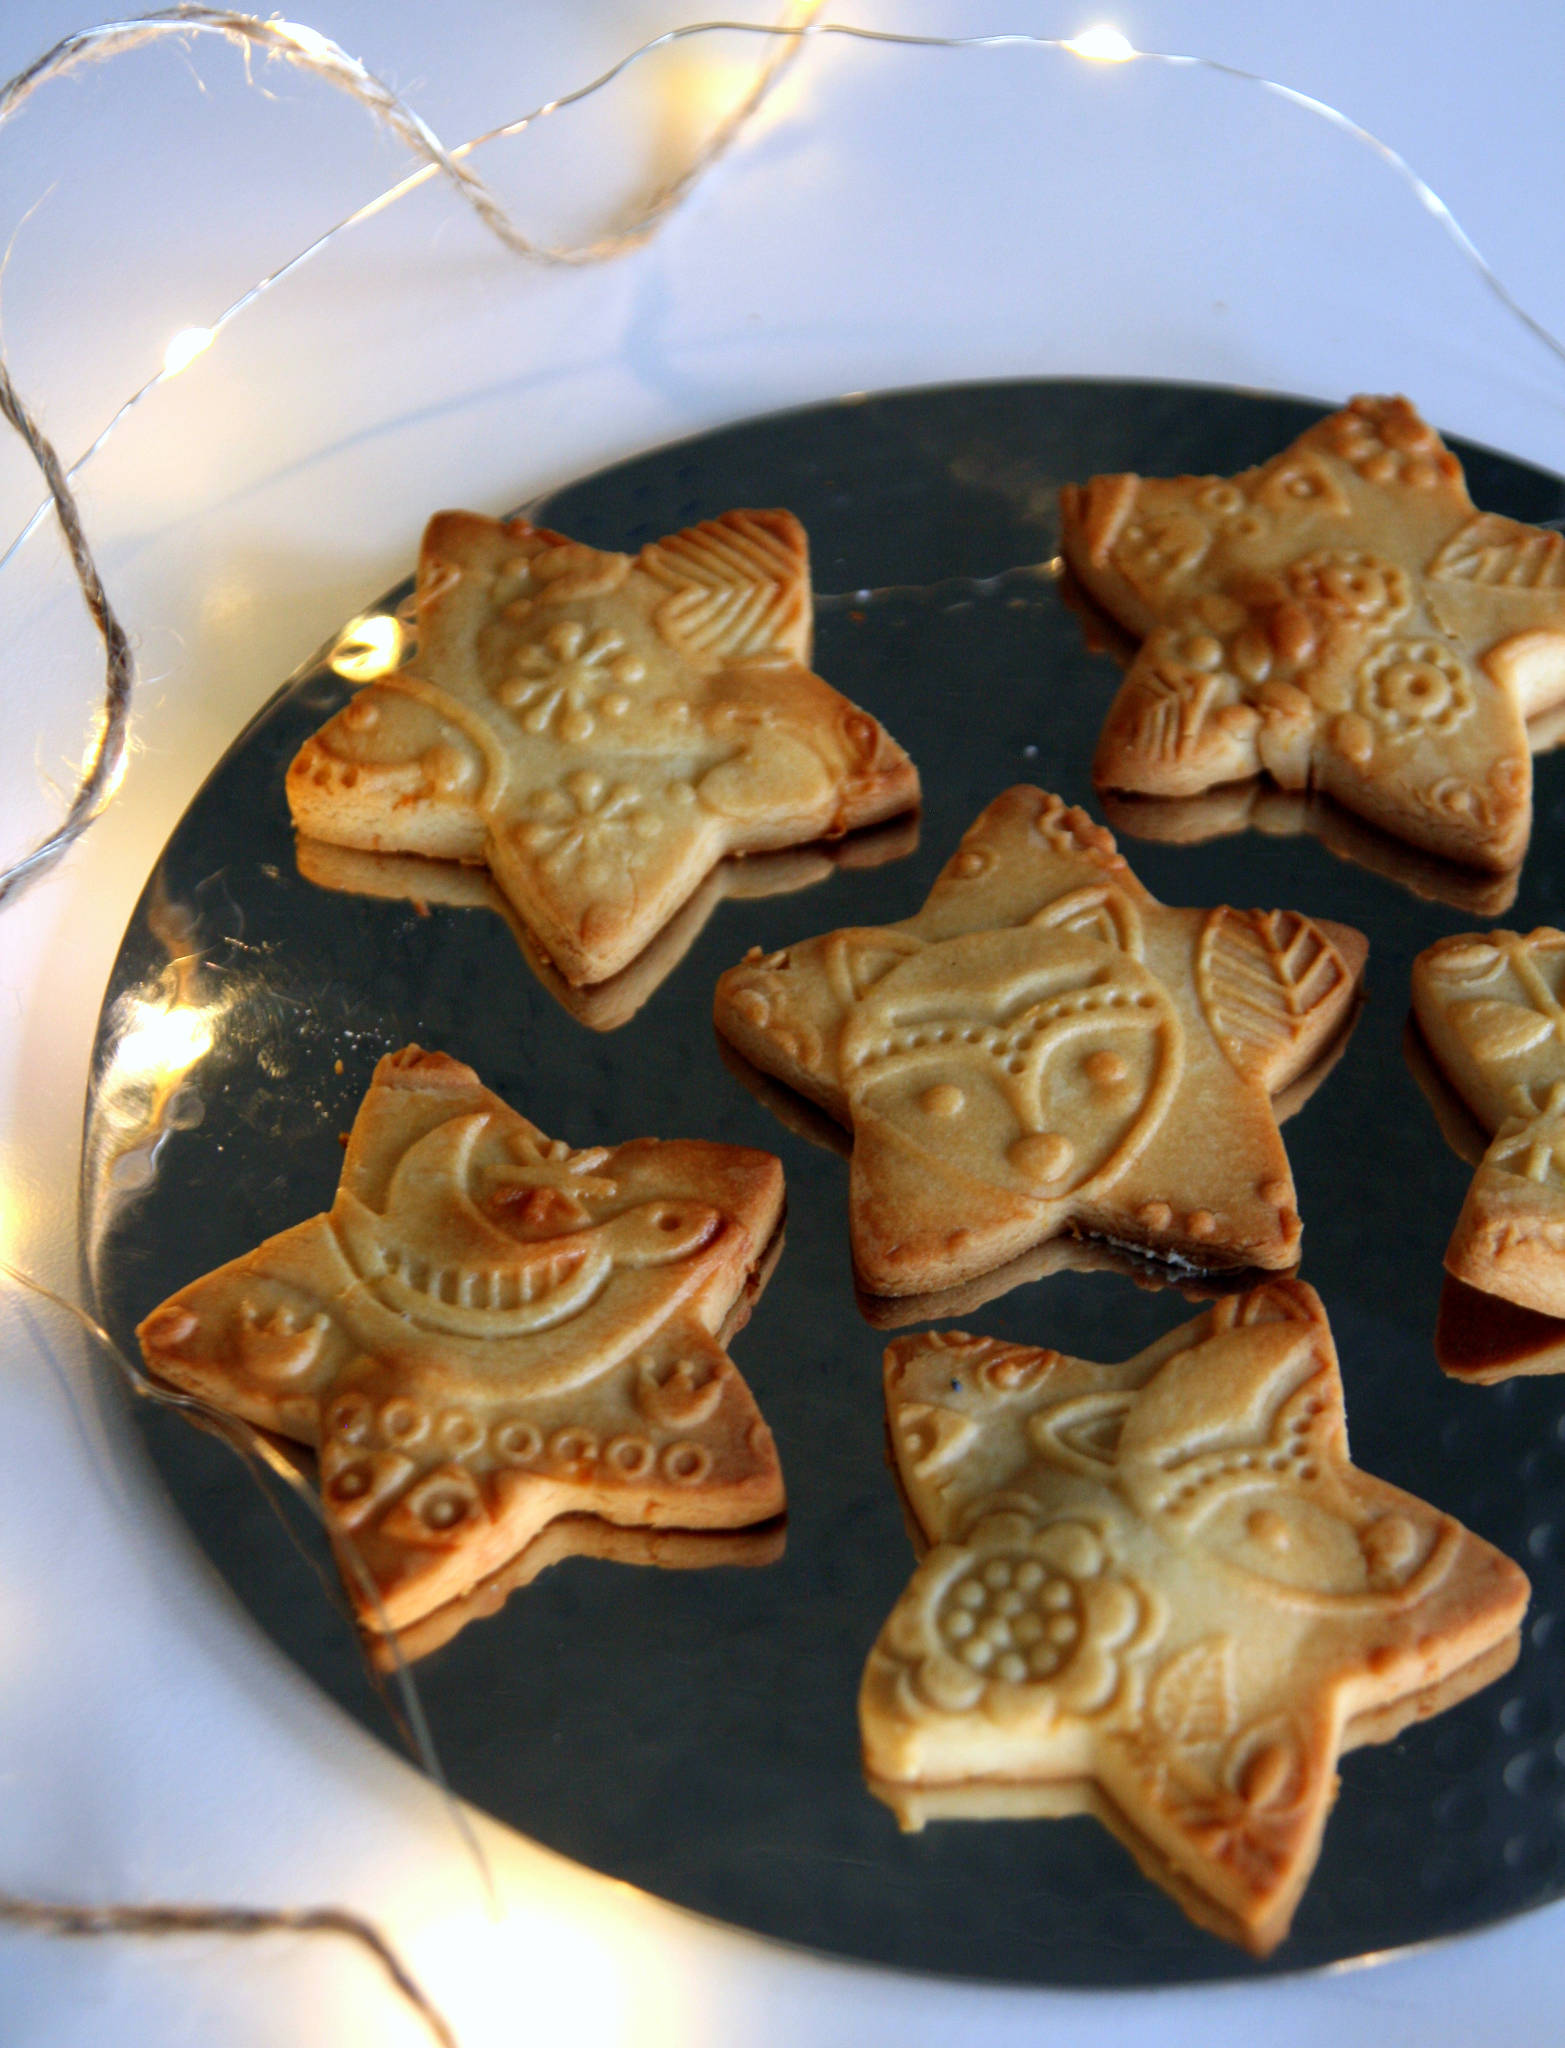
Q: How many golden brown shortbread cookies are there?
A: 6